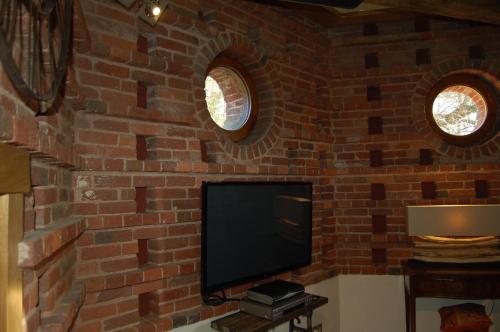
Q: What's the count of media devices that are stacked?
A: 2